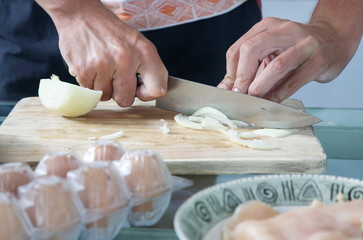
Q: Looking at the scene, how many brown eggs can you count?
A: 7